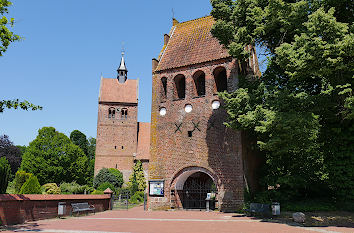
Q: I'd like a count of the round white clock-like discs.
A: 3